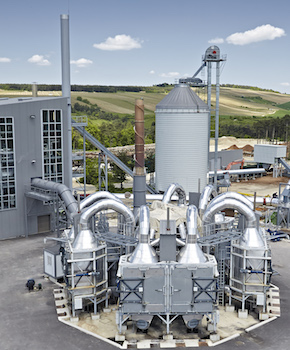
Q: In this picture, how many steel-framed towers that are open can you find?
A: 2